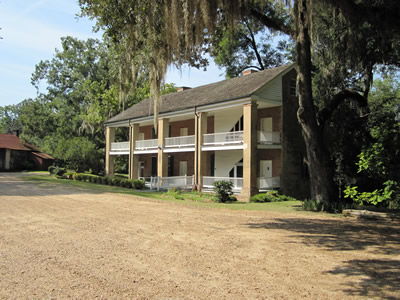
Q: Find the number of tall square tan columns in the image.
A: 5